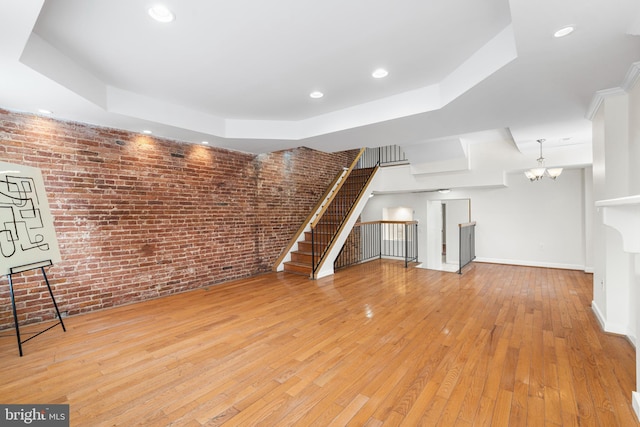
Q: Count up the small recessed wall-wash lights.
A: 3